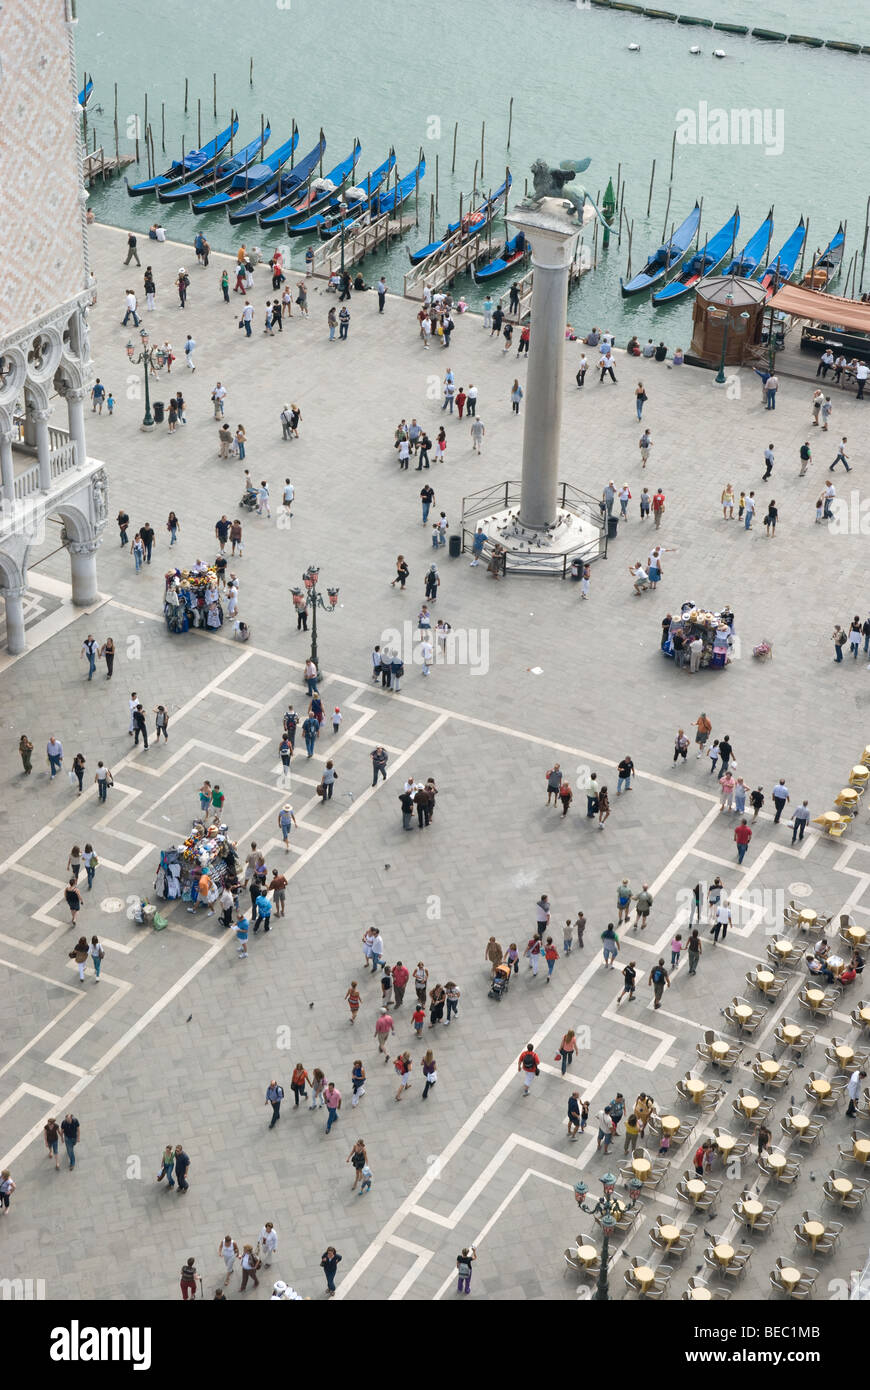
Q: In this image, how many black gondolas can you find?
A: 15